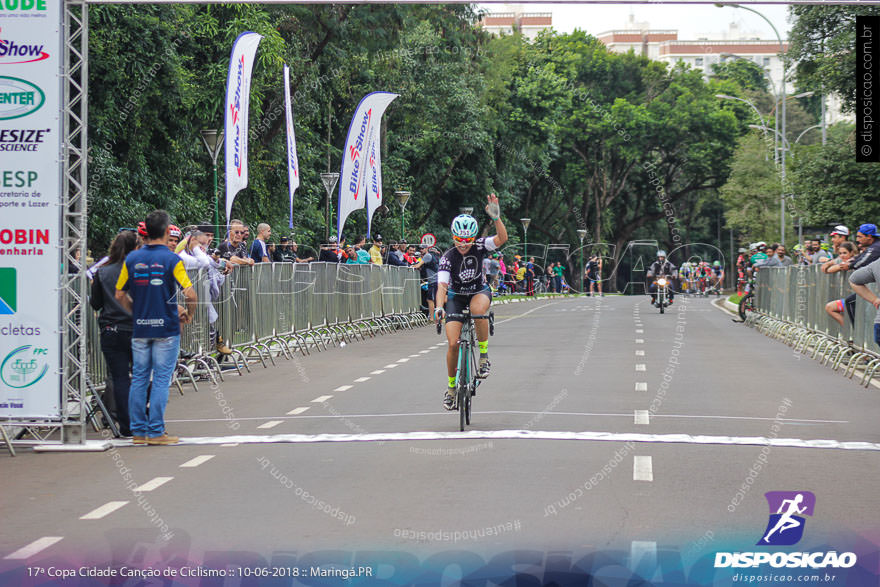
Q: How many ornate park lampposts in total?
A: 6